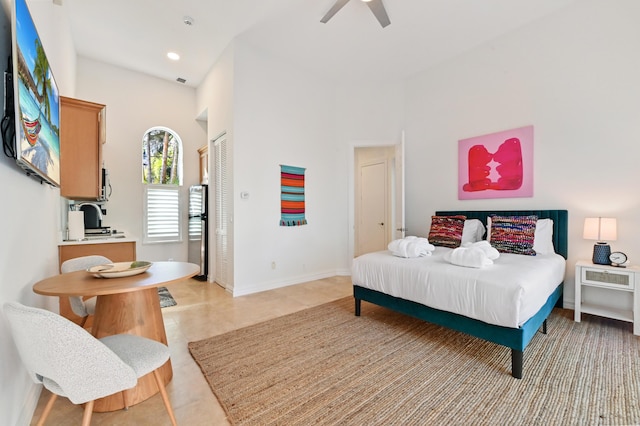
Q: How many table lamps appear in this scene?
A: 1